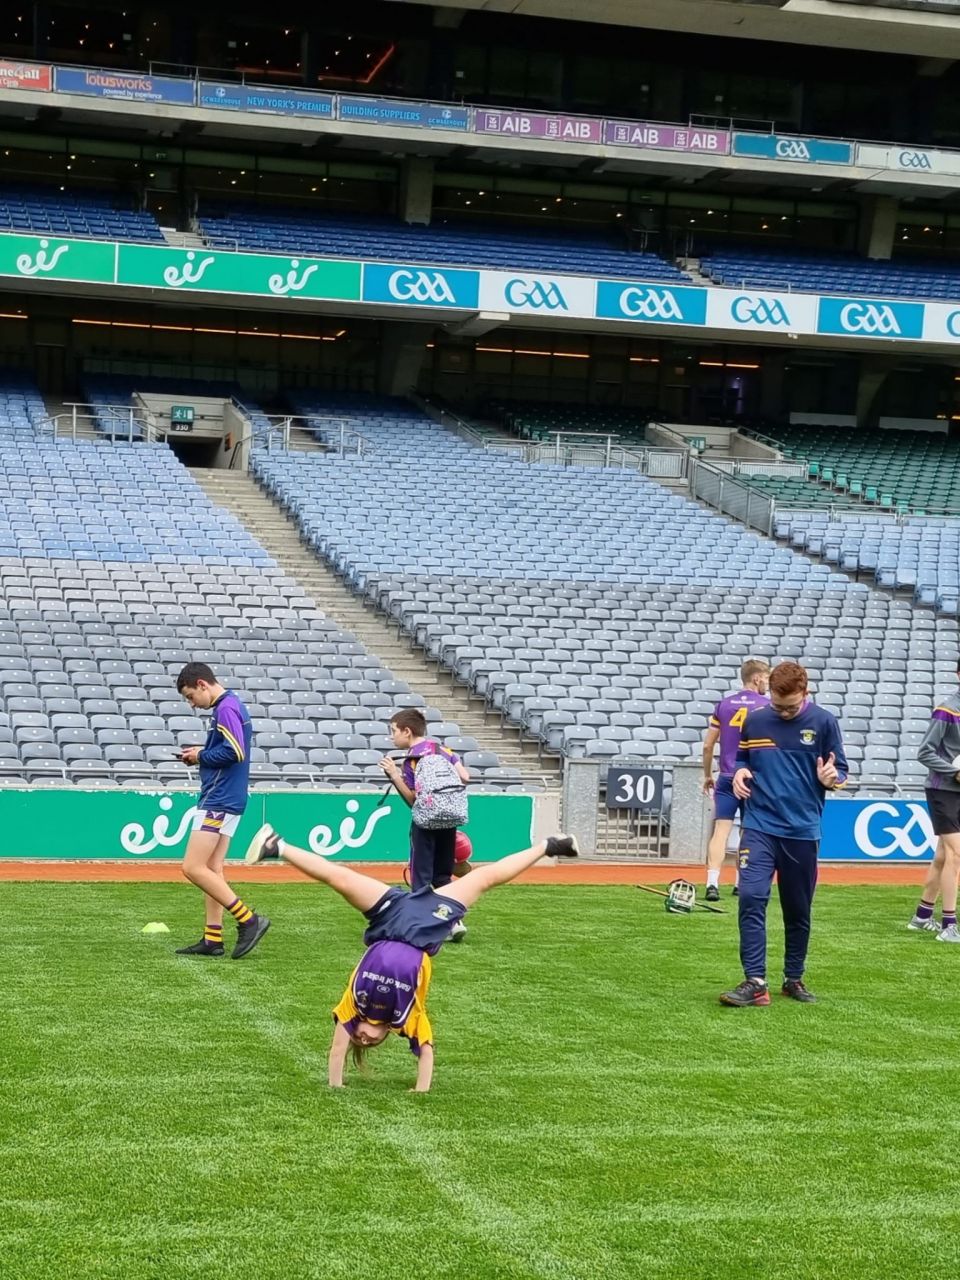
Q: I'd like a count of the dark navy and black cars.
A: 0